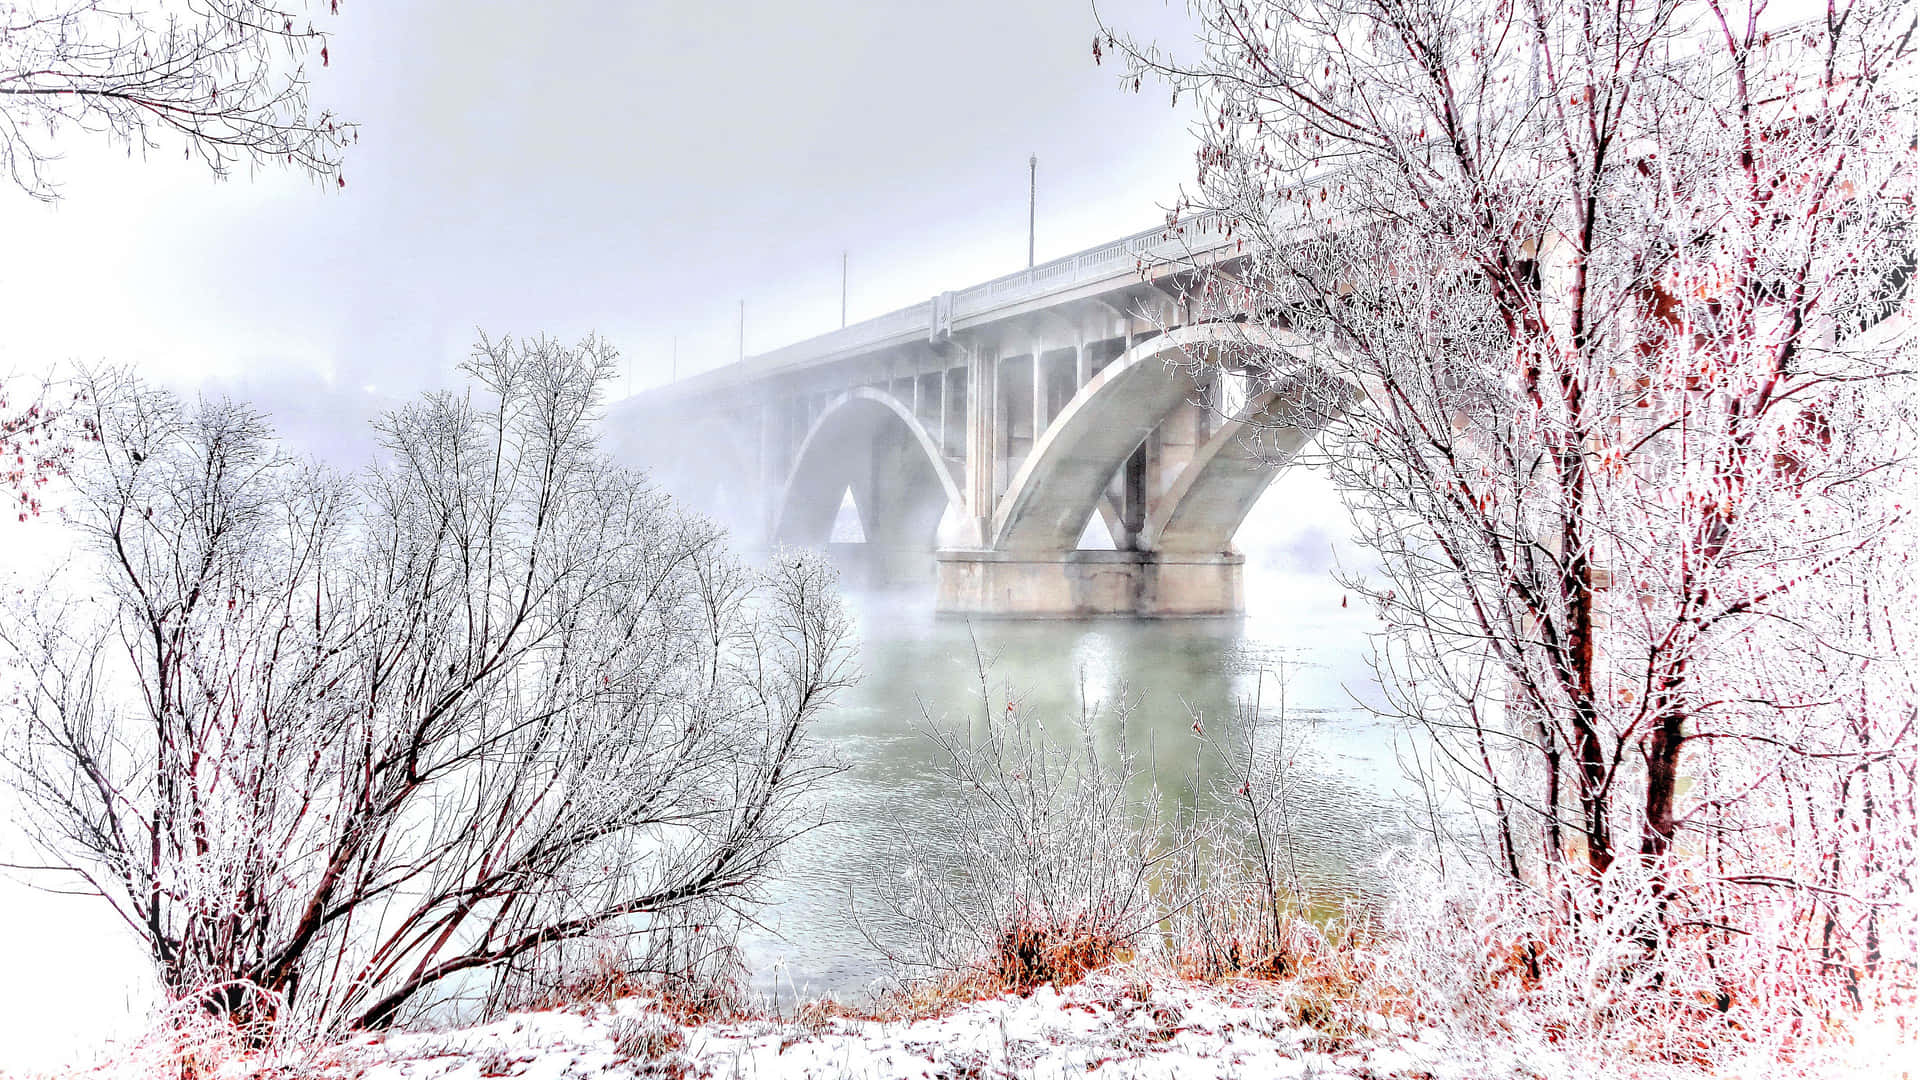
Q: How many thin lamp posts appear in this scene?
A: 5